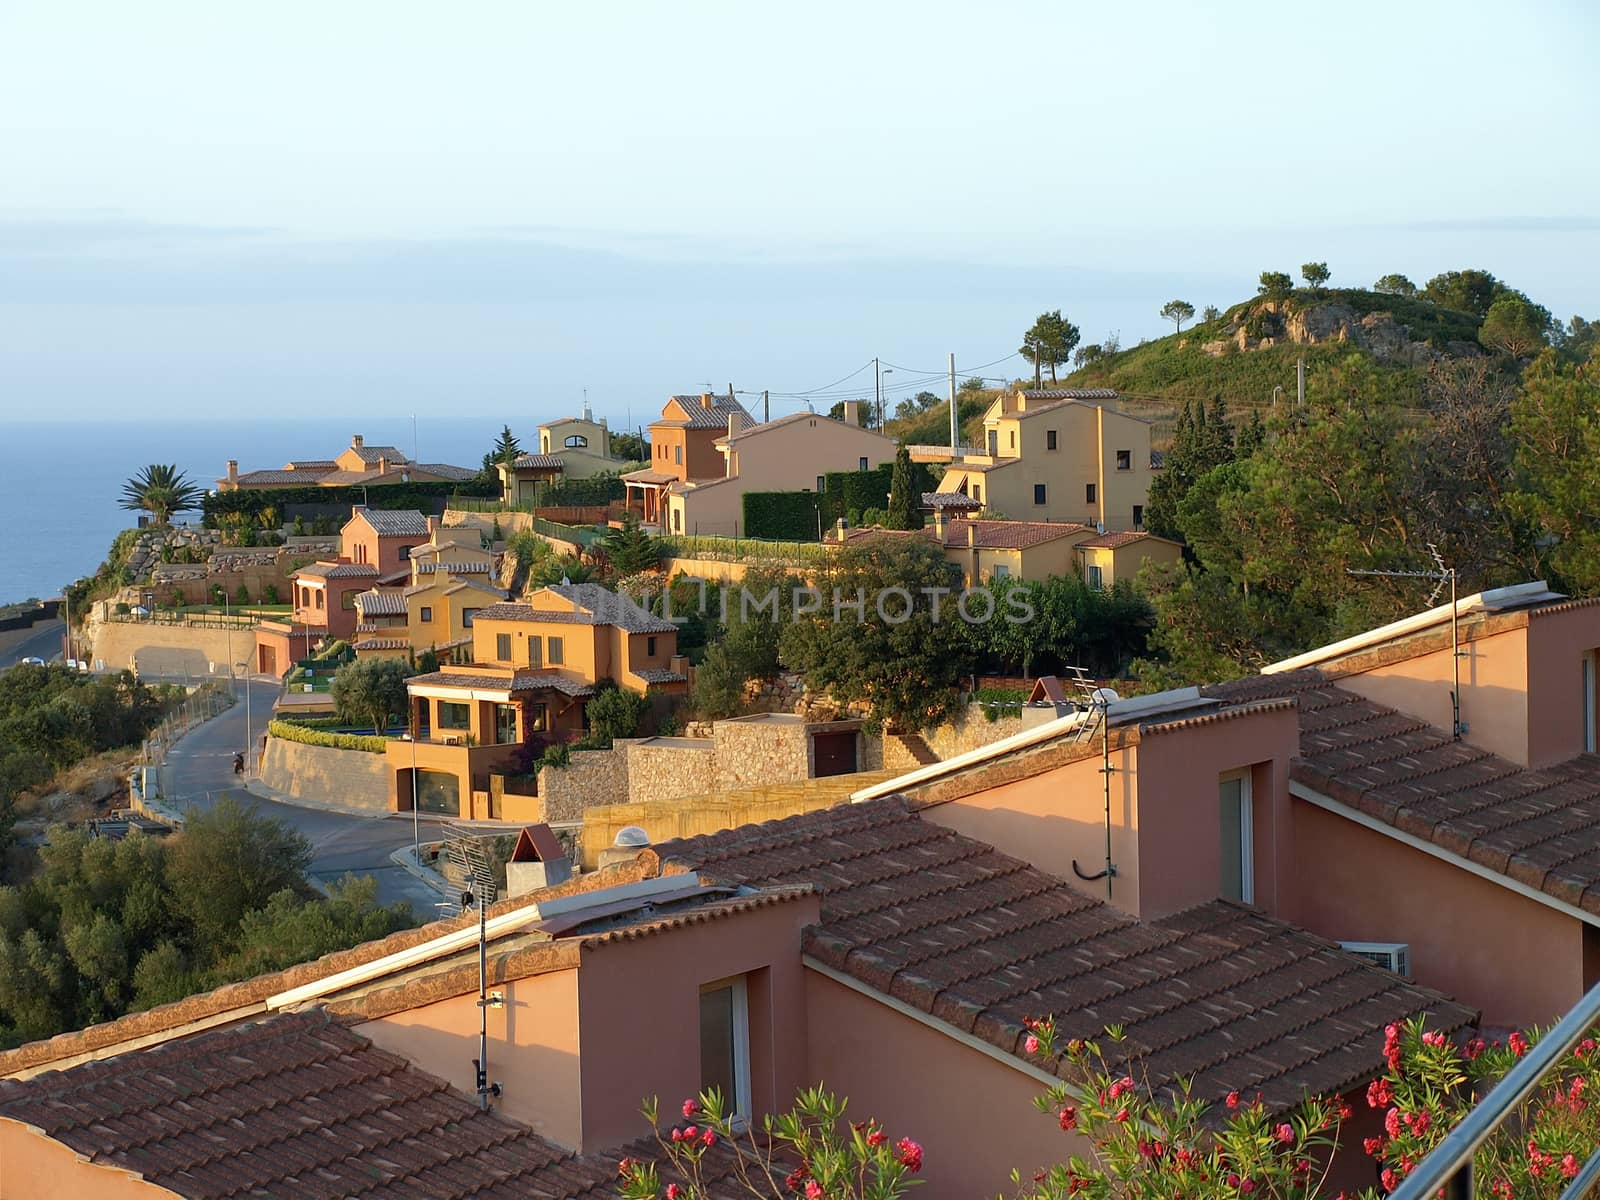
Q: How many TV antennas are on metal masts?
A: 3